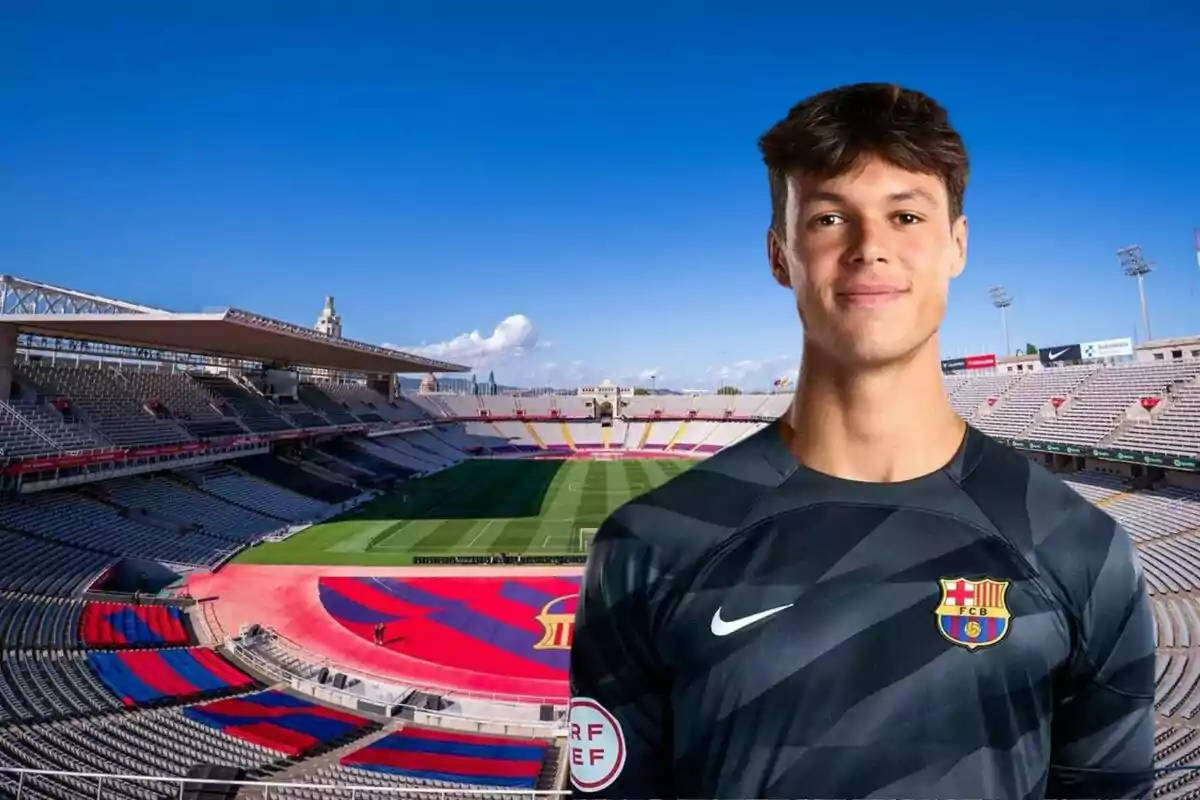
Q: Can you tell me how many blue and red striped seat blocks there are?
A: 4